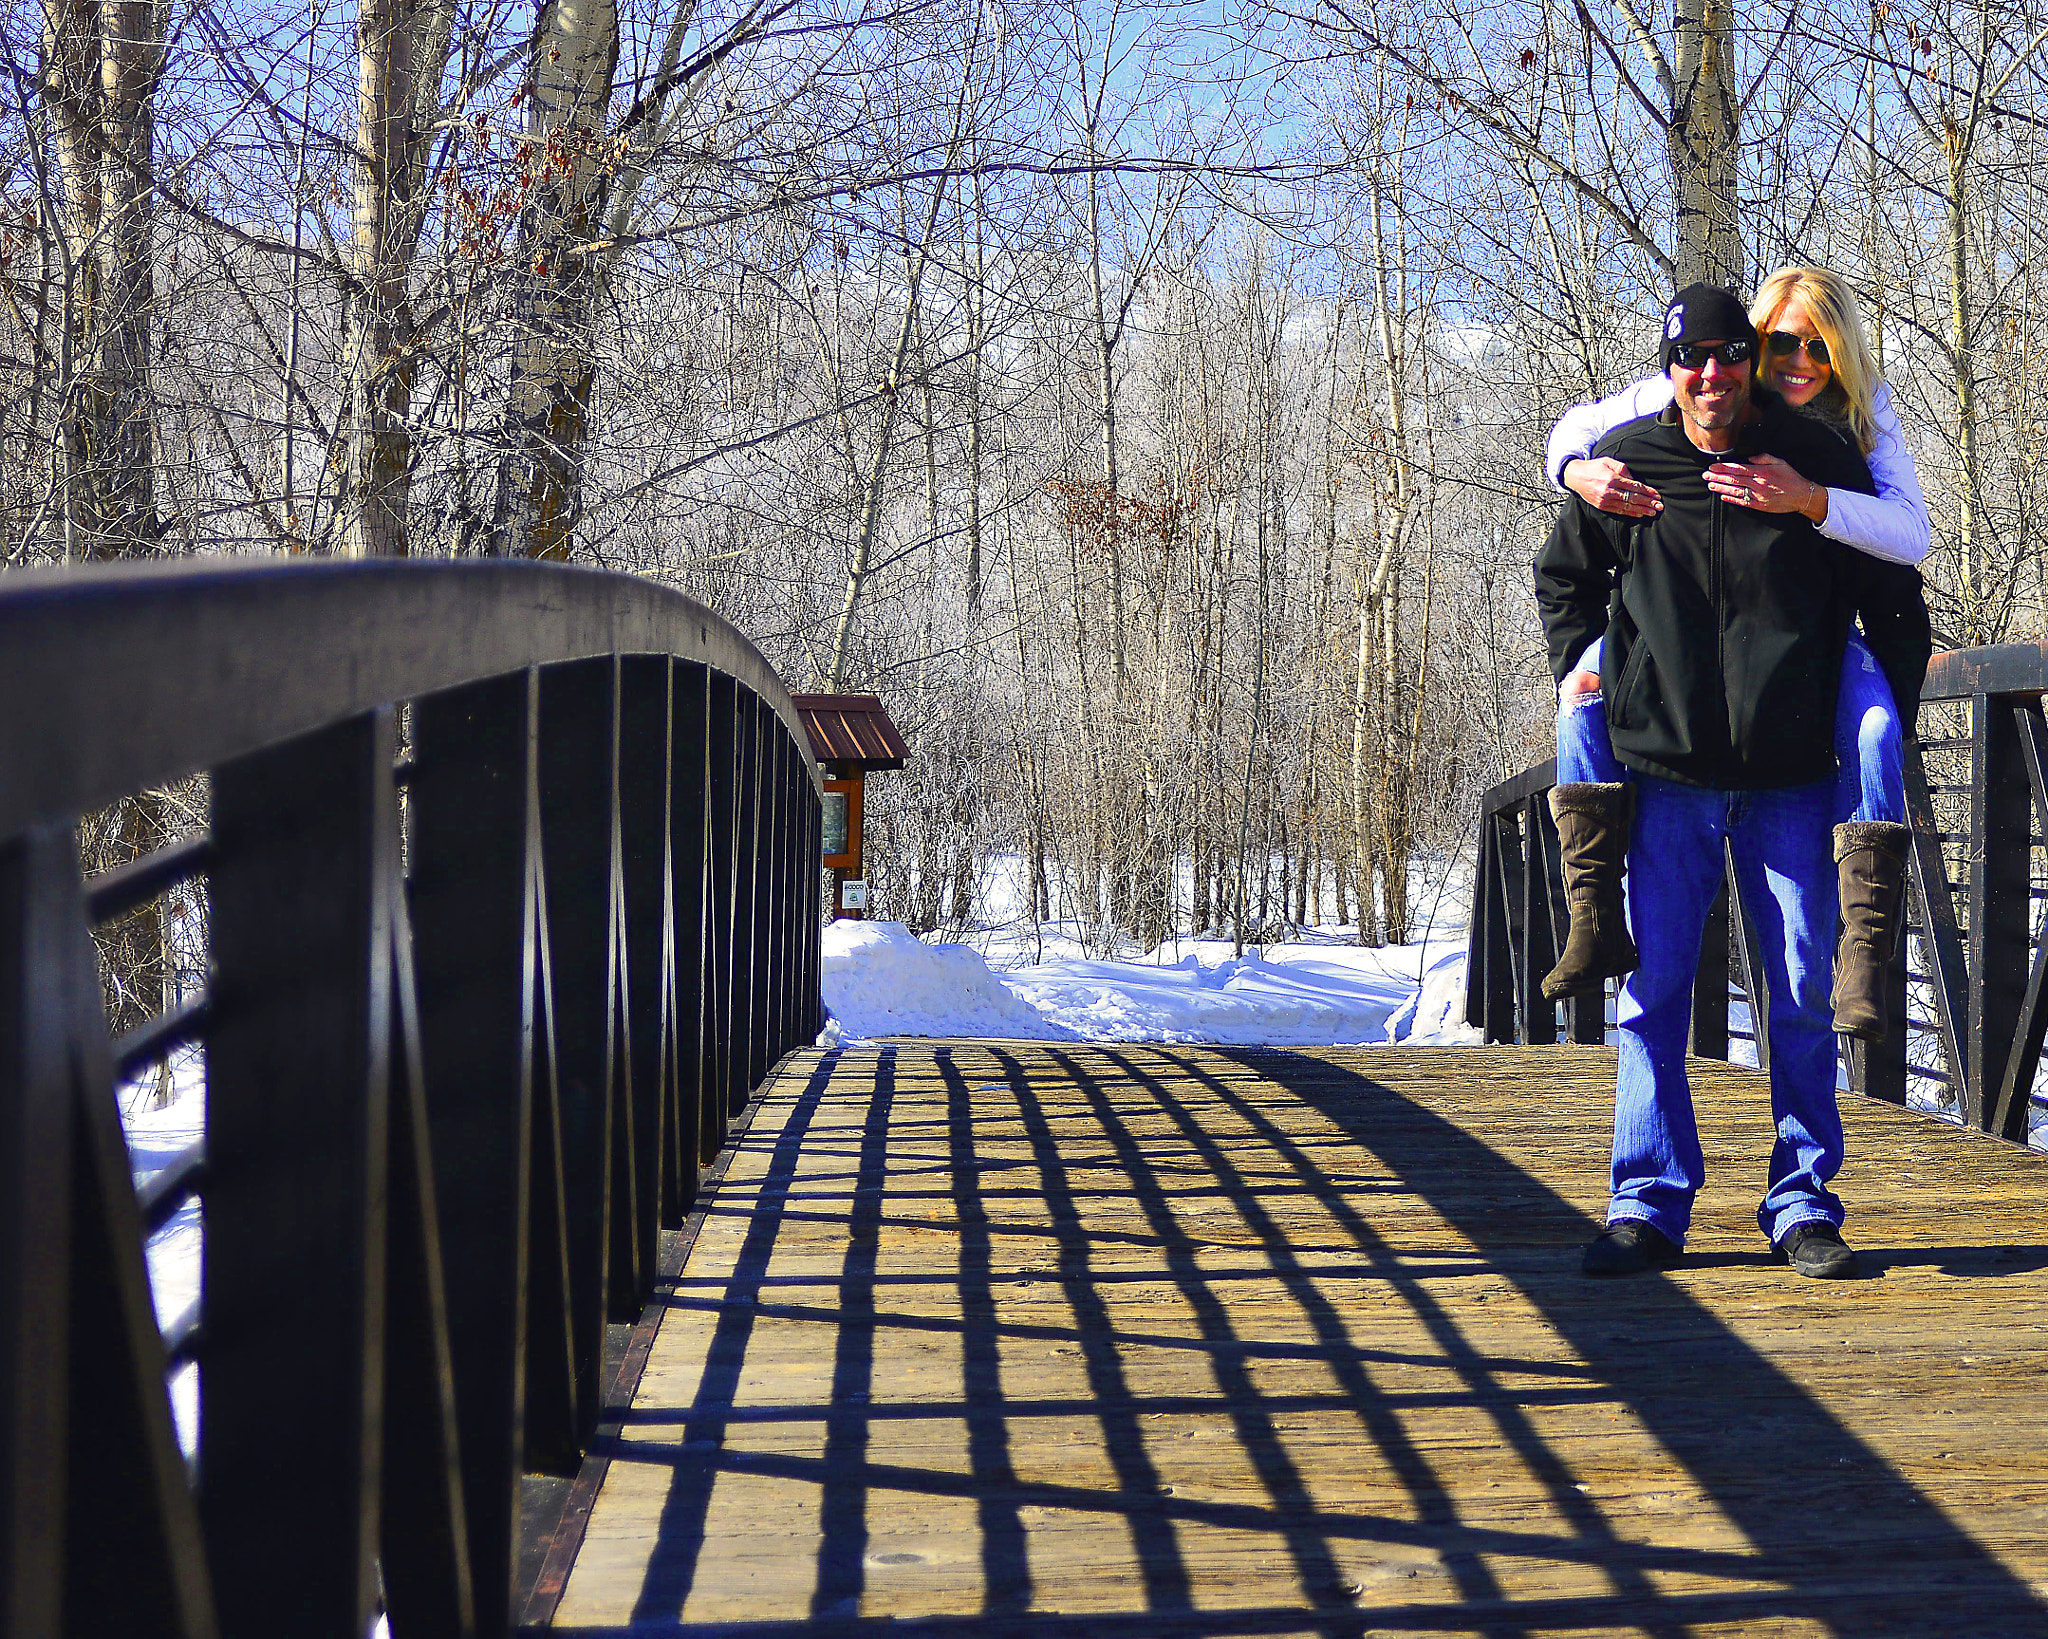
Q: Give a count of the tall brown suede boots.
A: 2